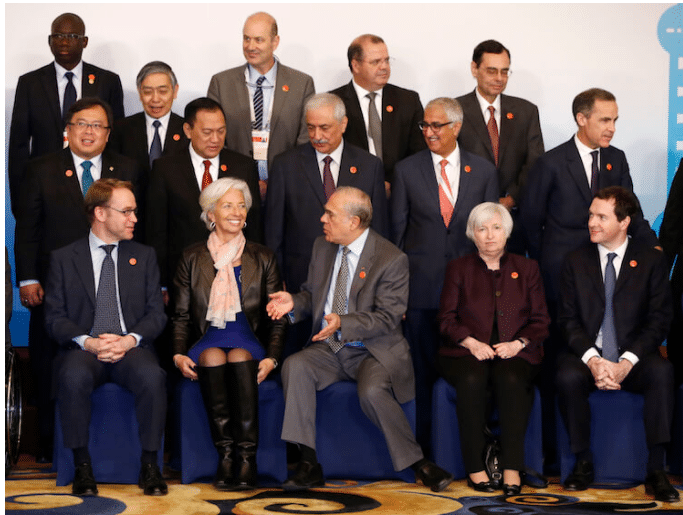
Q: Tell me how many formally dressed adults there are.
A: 15